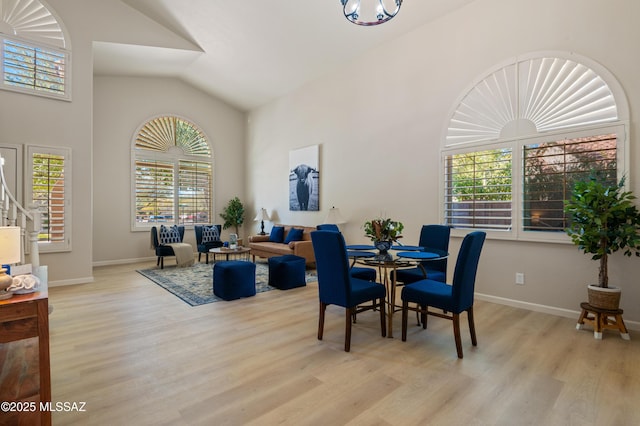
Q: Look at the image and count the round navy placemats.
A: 4